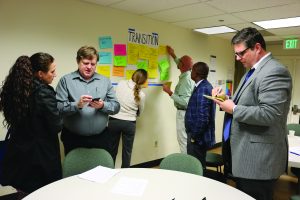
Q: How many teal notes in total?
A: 2